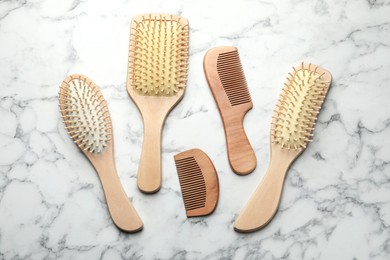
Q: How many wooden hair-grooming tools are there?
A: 5